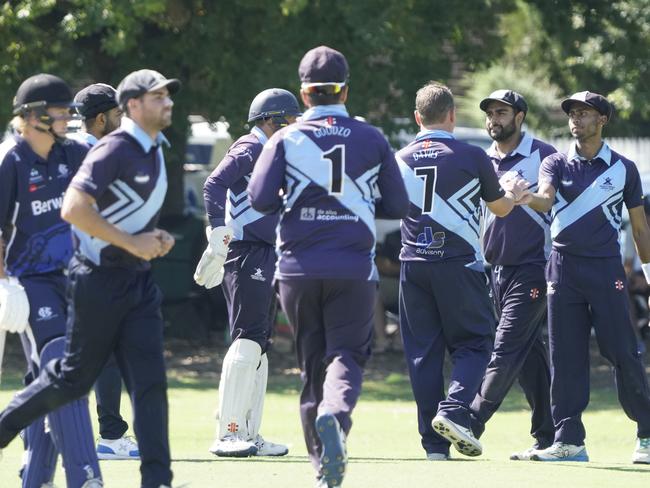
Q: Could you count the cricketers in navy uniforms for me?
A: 8